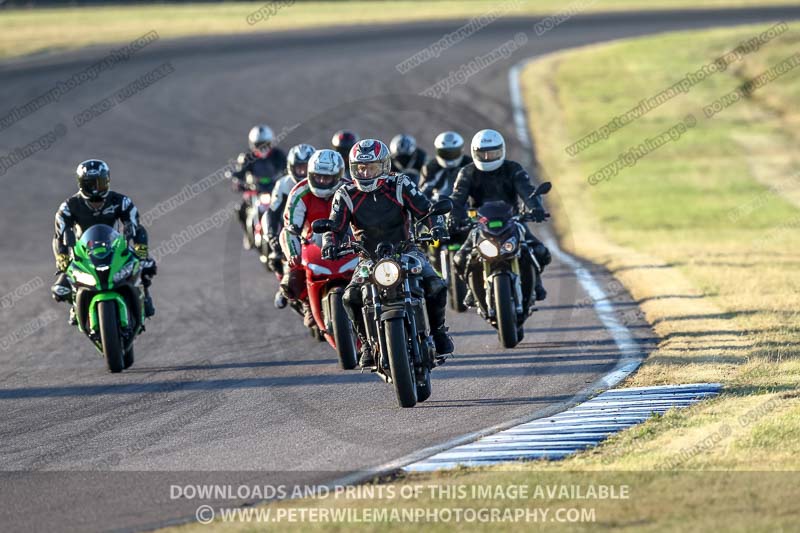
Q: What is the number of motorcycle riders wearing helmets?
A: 9